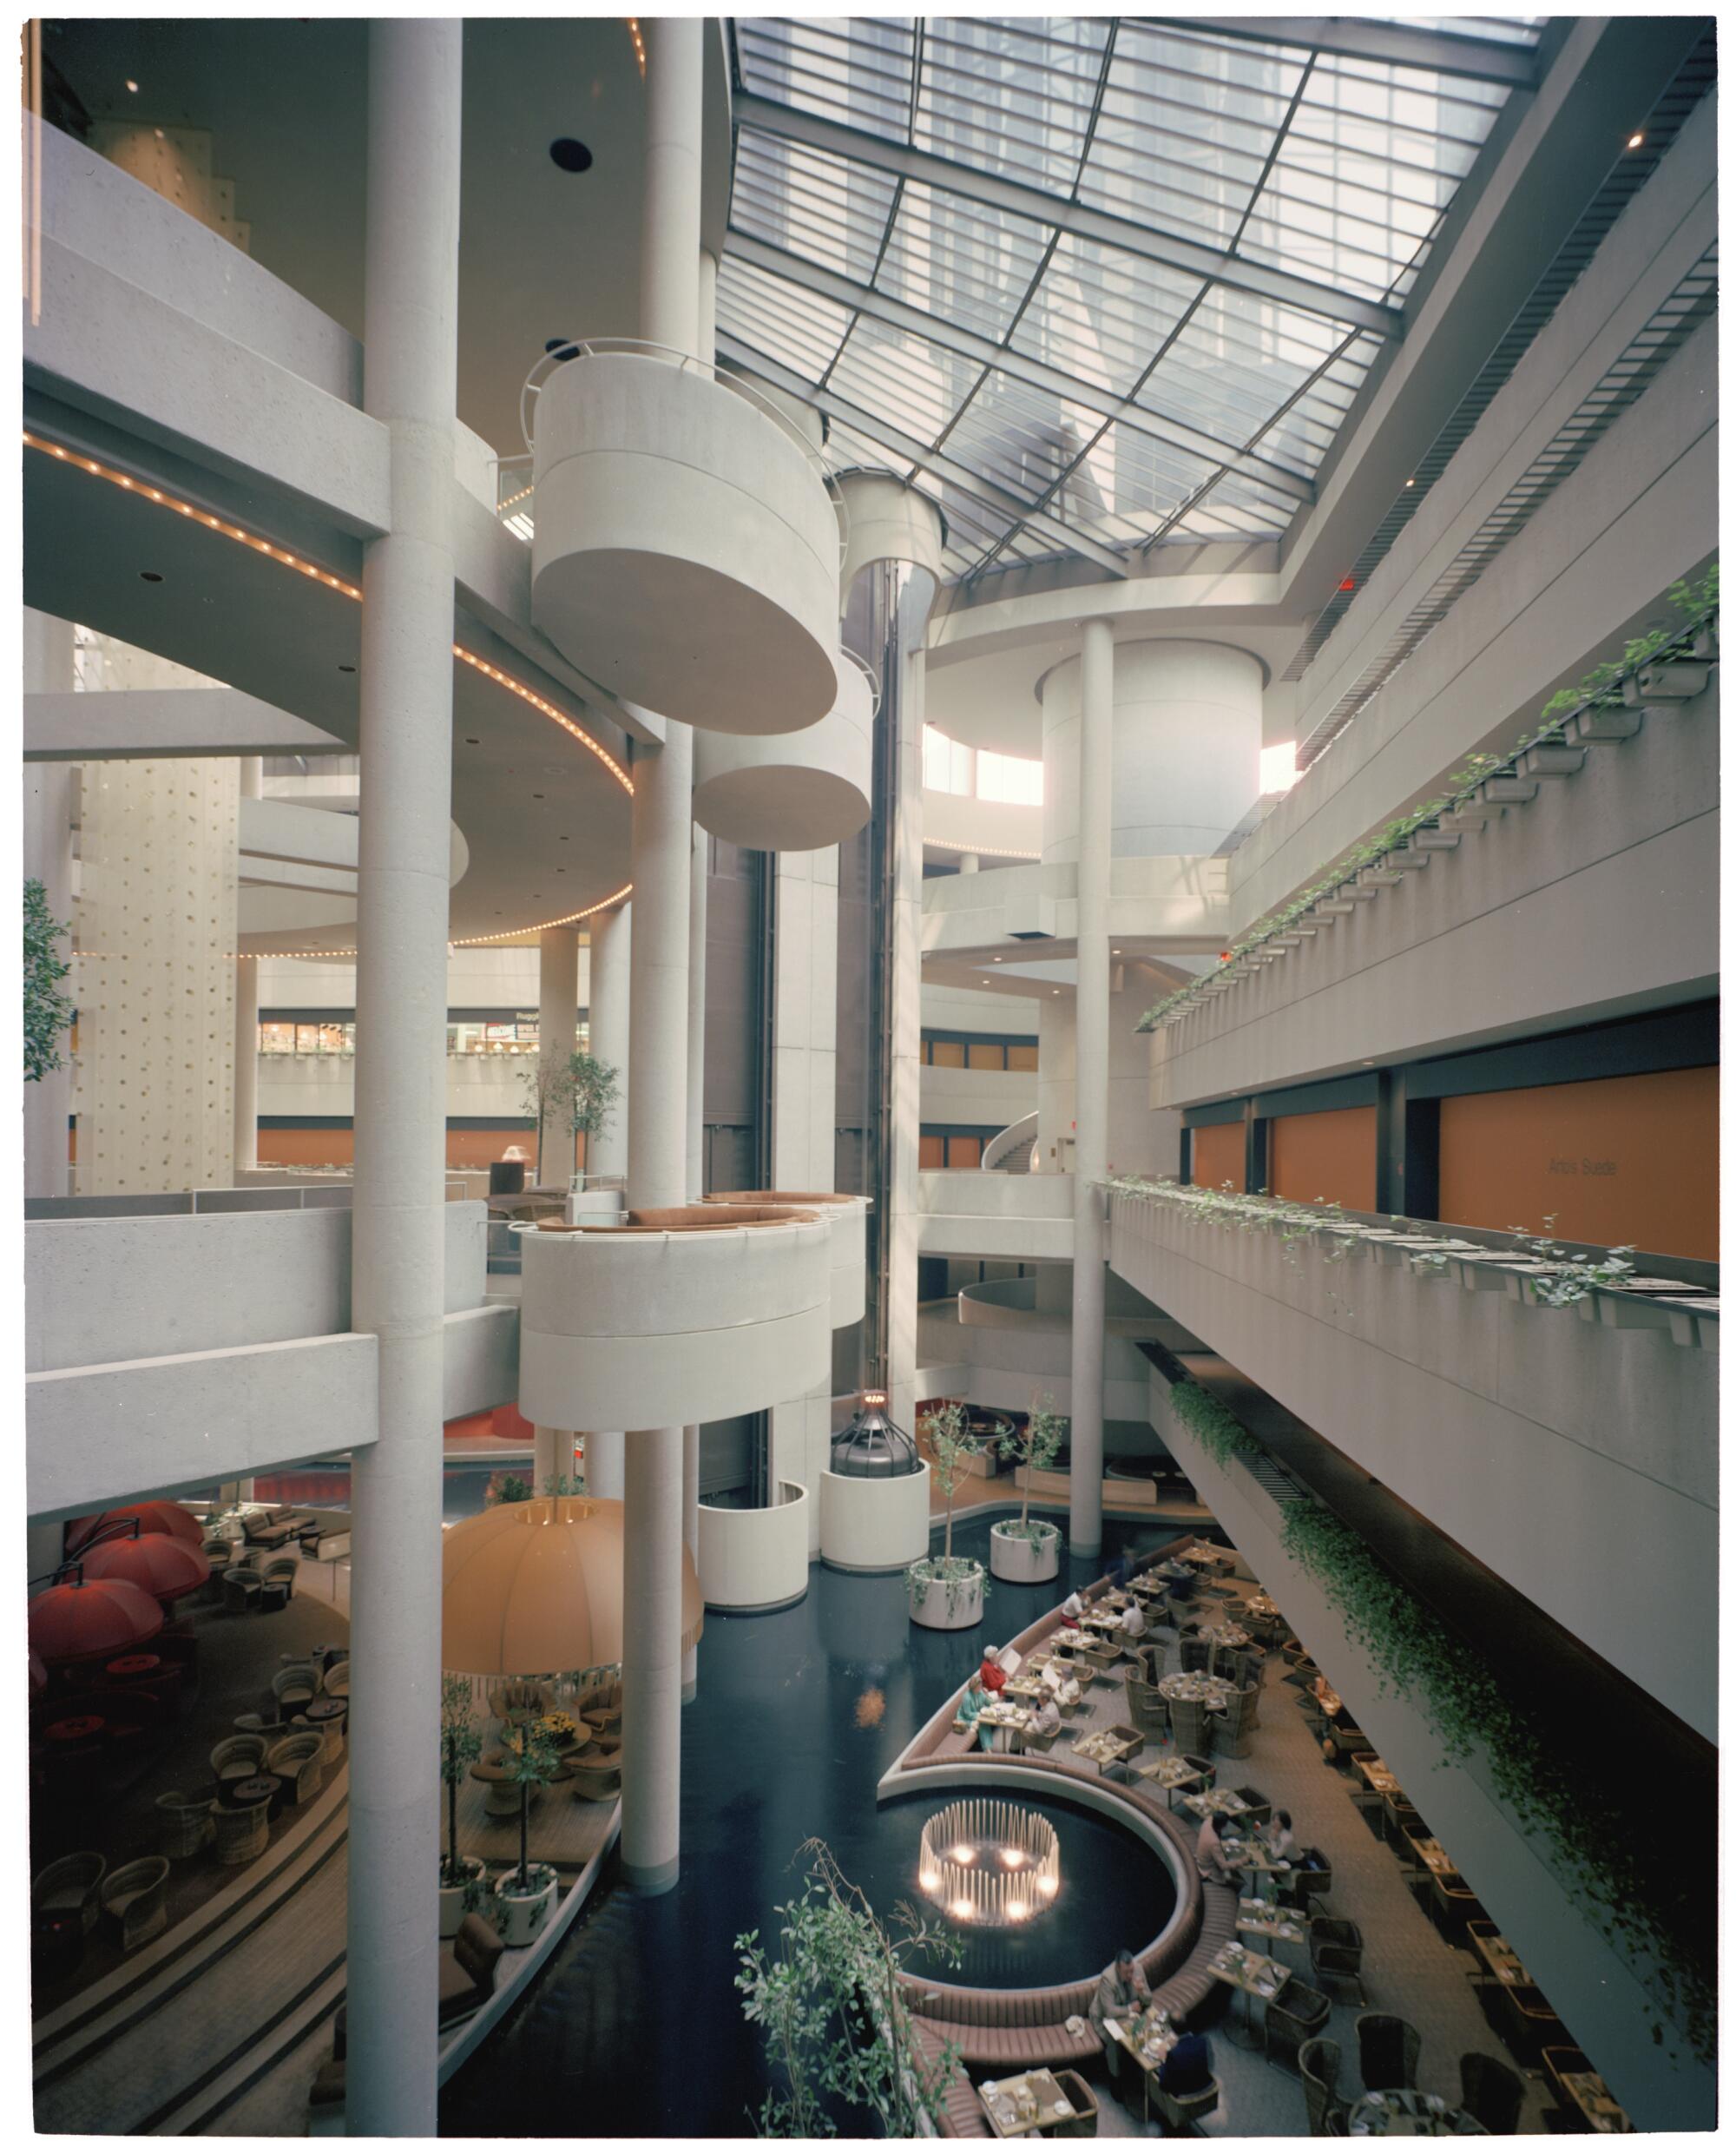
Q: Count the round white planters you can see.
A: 4